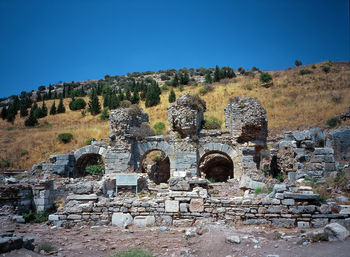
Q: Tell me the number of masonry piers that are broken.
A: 3